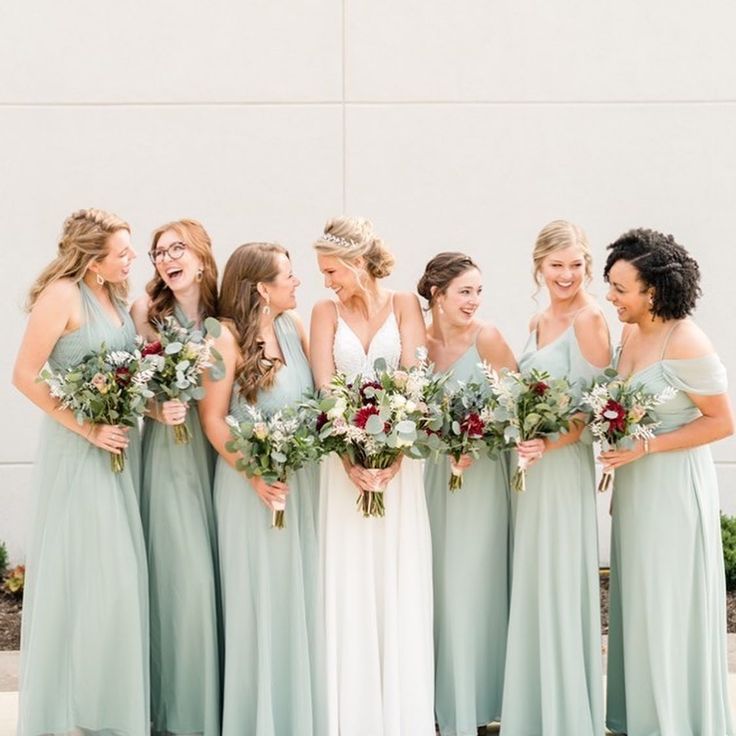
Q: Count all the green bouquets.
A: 7